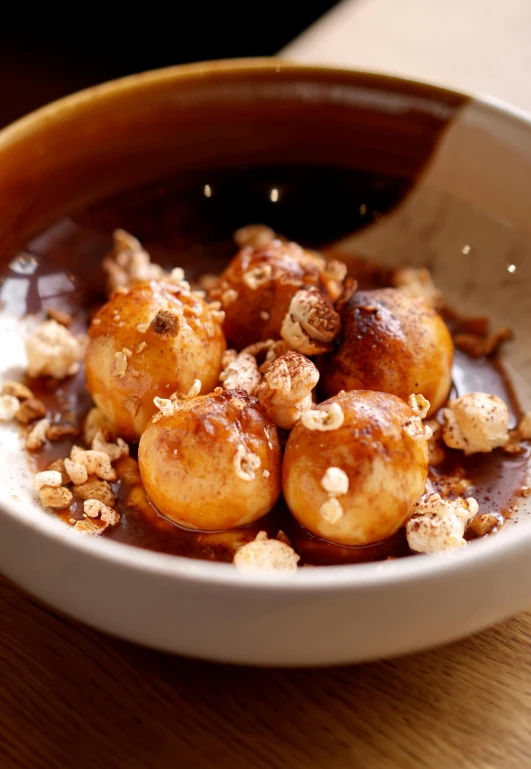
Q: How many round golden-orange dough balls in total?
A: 5